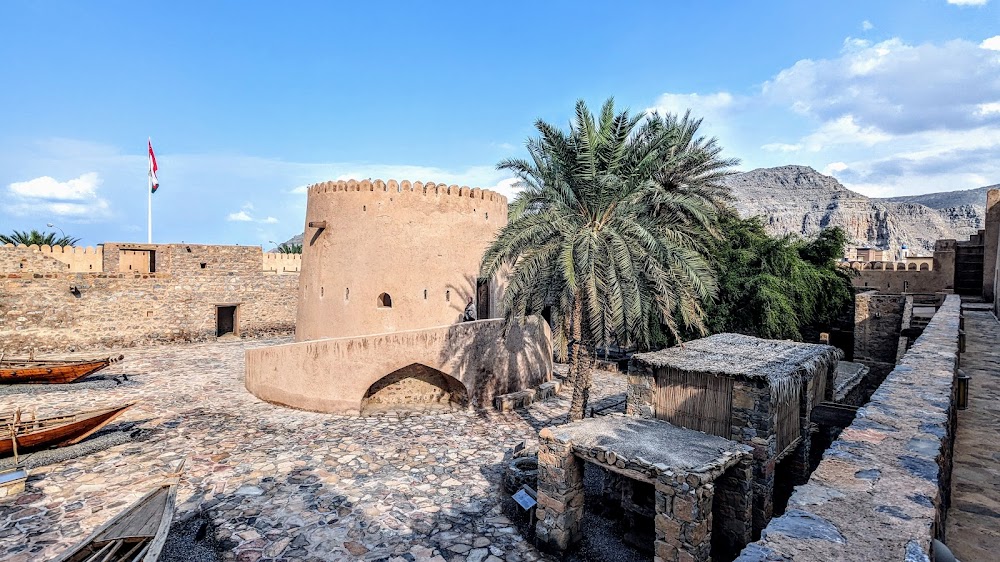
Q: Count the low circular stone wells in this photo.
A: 1